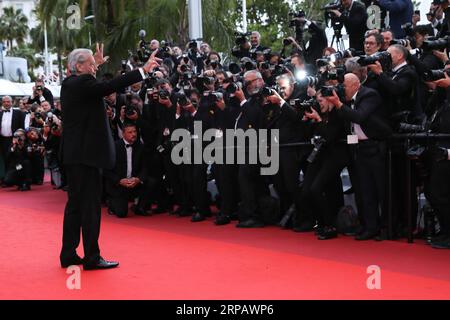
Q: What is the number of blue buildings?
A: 0